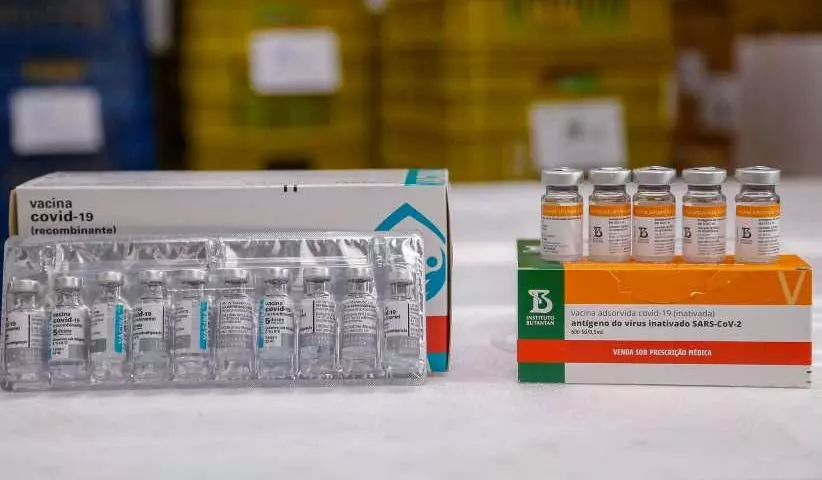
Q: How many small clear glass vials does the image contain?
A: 15